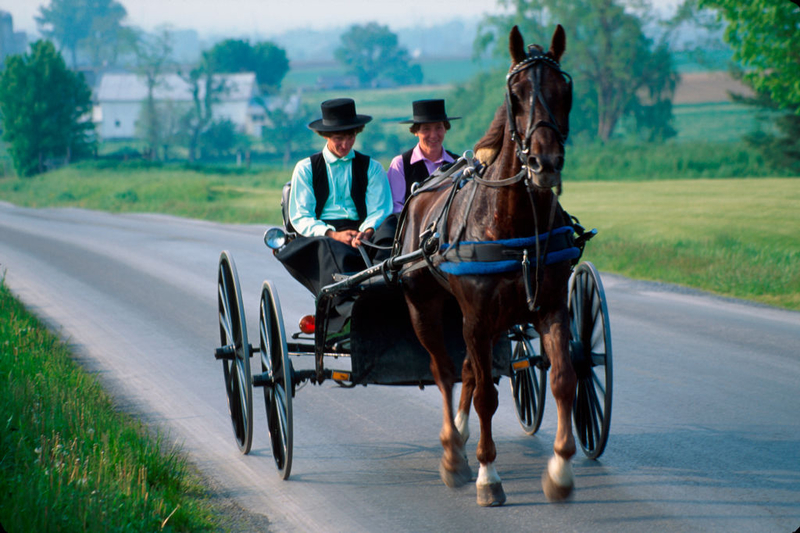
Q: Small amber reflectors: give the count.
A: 2